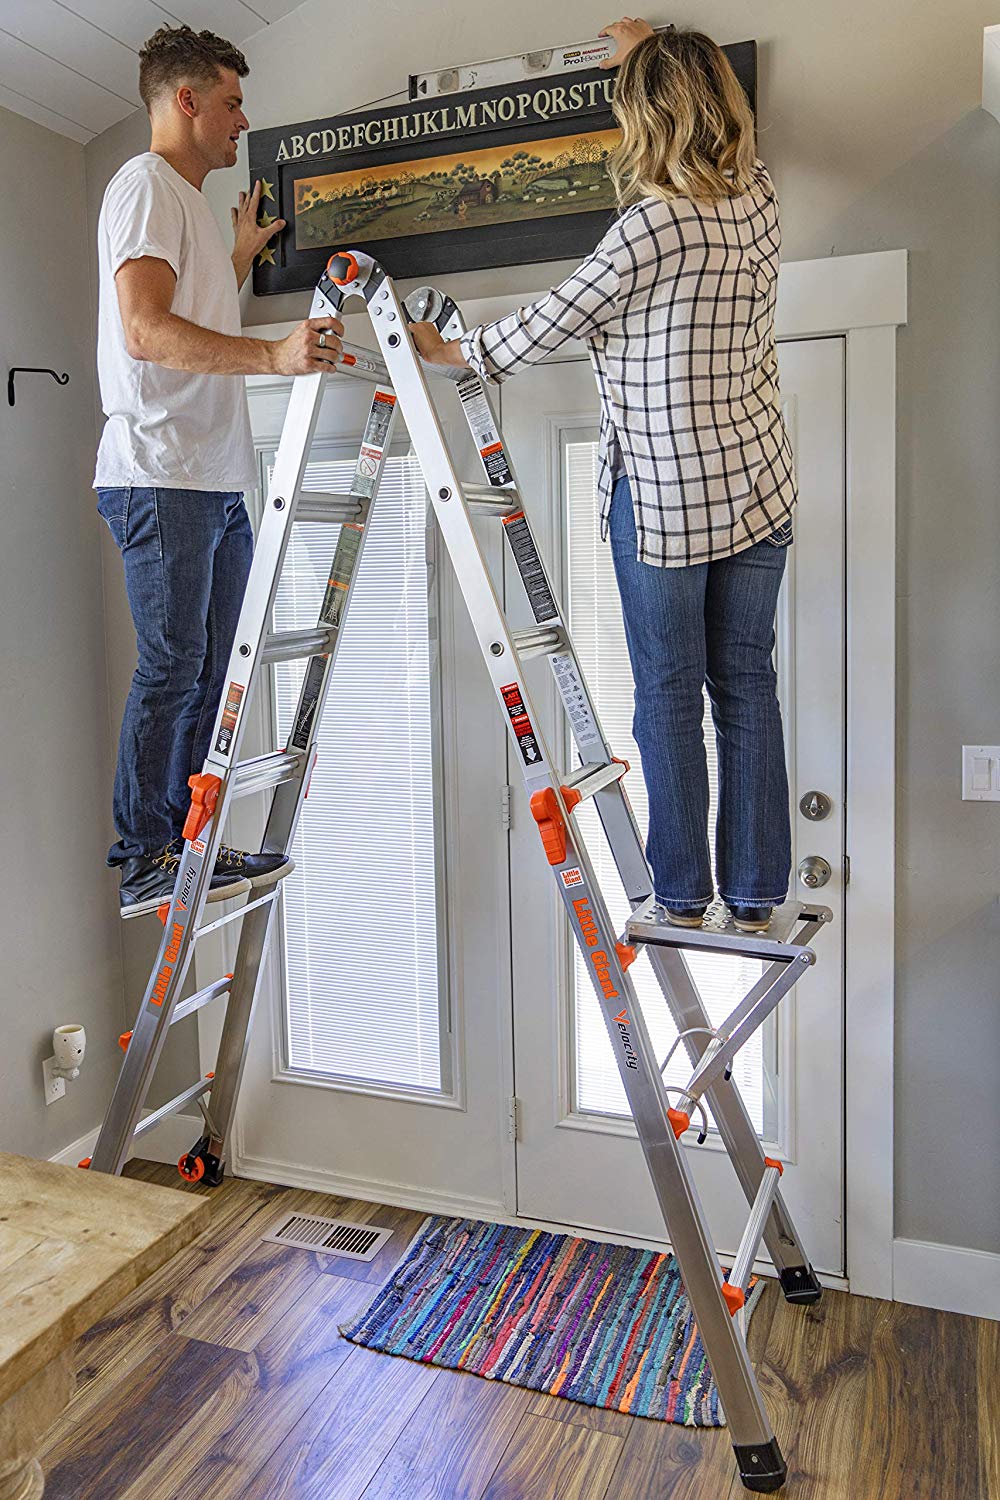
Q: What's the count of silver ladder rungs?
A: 14